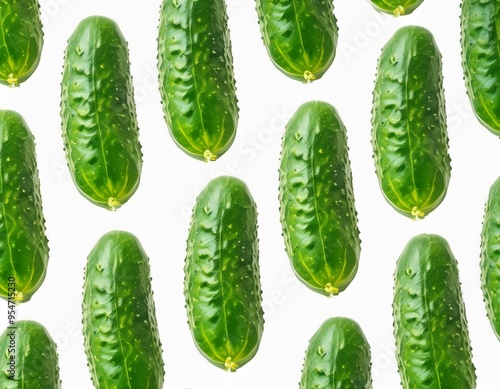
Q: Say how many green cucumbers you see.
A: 15